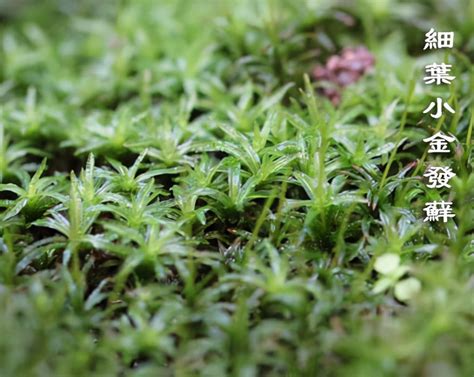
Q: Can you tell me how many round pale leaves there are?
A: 2